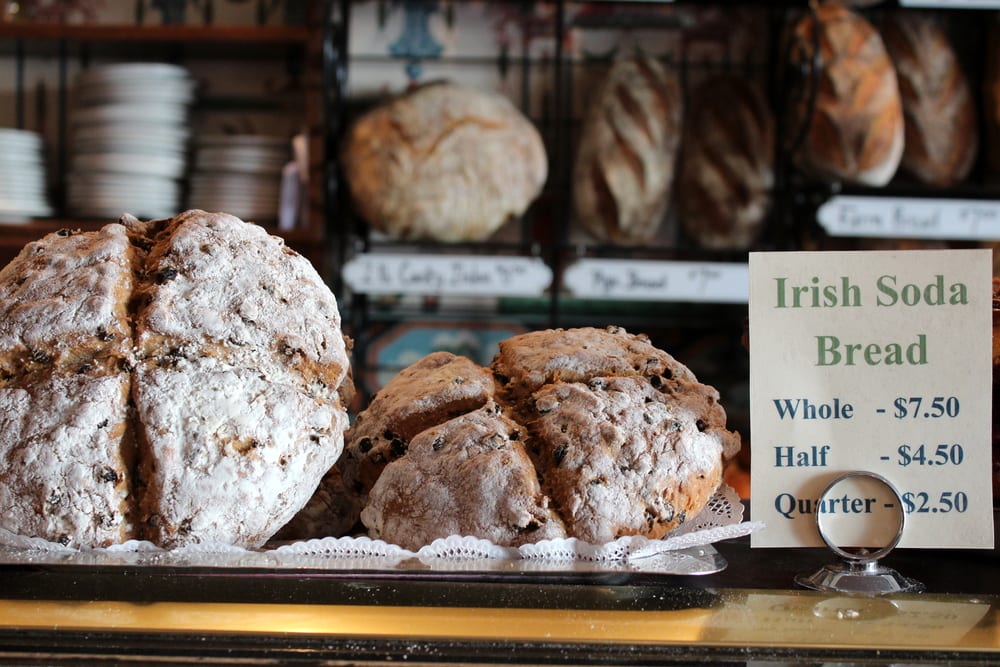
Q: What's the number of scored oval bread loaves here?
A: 4